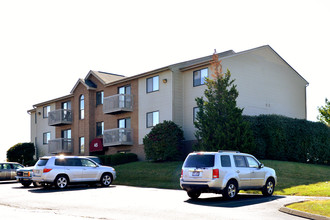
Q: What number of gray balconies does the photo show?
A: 4